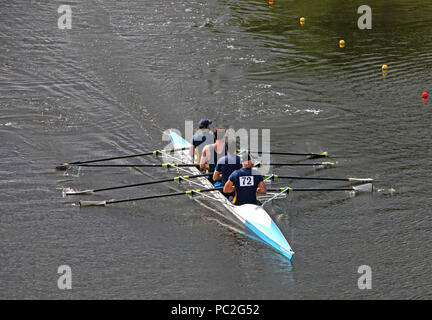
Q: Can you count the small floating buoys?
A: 5